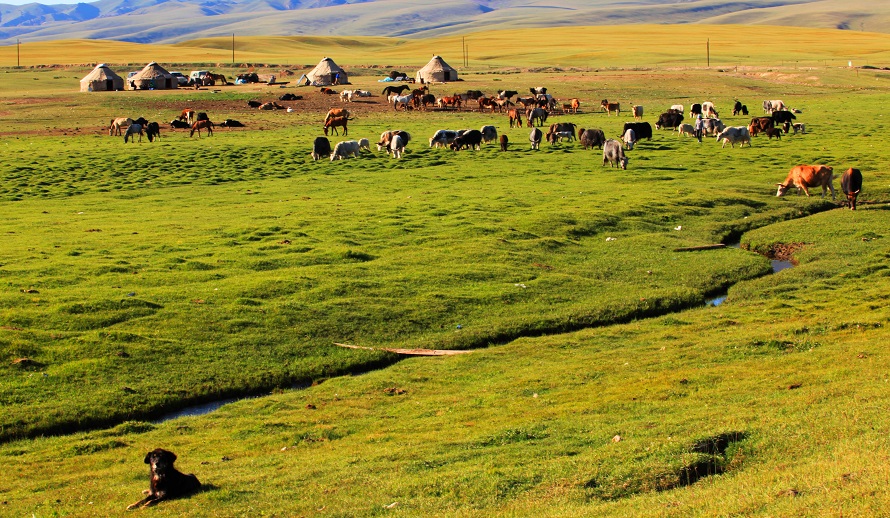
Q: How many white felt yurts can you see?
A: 4